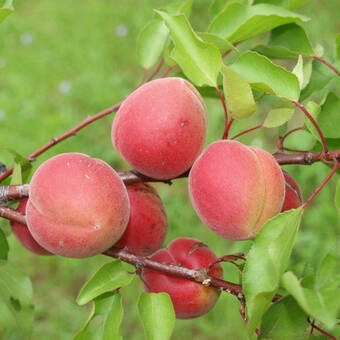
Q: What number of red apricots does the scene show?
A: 7